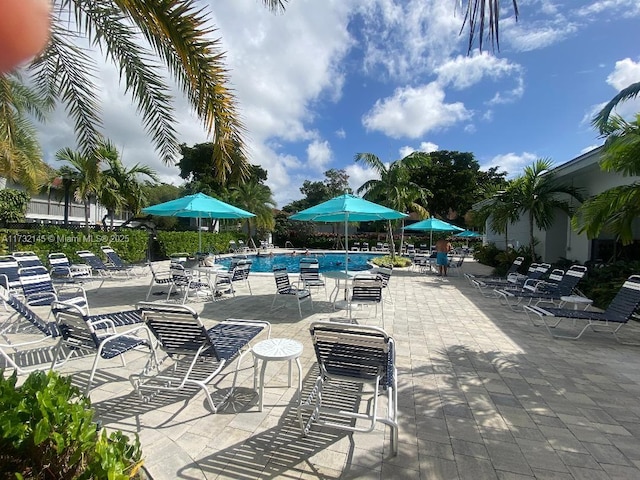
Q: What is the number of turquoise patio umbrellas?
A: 4